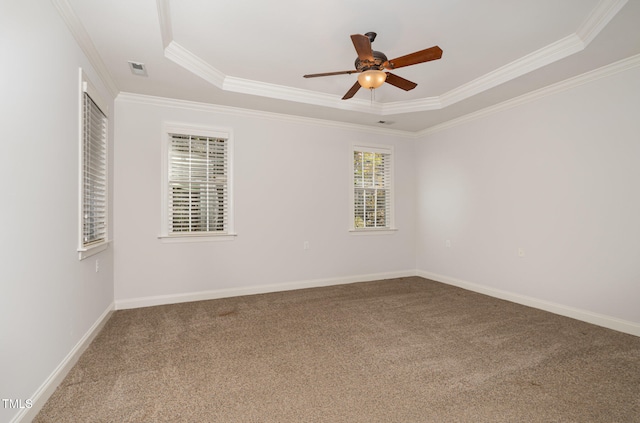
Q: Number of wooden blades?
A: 5